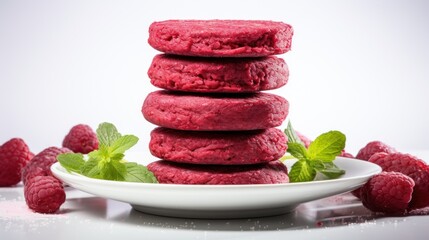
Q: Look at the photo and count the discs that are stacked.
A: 5